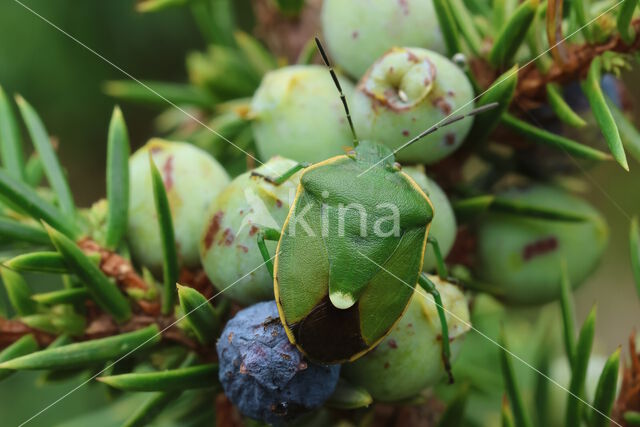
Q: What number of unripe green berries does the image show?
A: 8